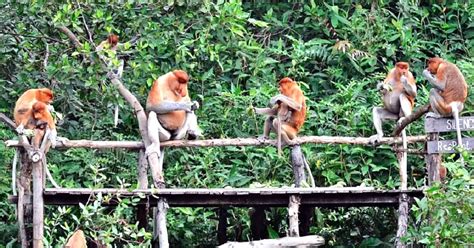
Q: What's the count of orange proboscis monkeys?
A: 7